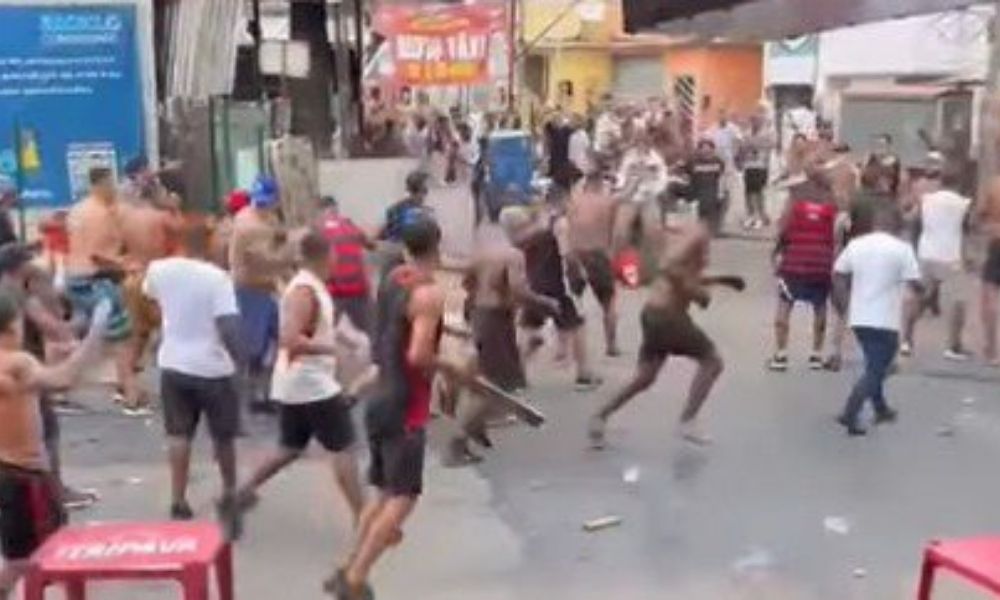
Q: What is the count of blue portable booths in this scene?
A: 1